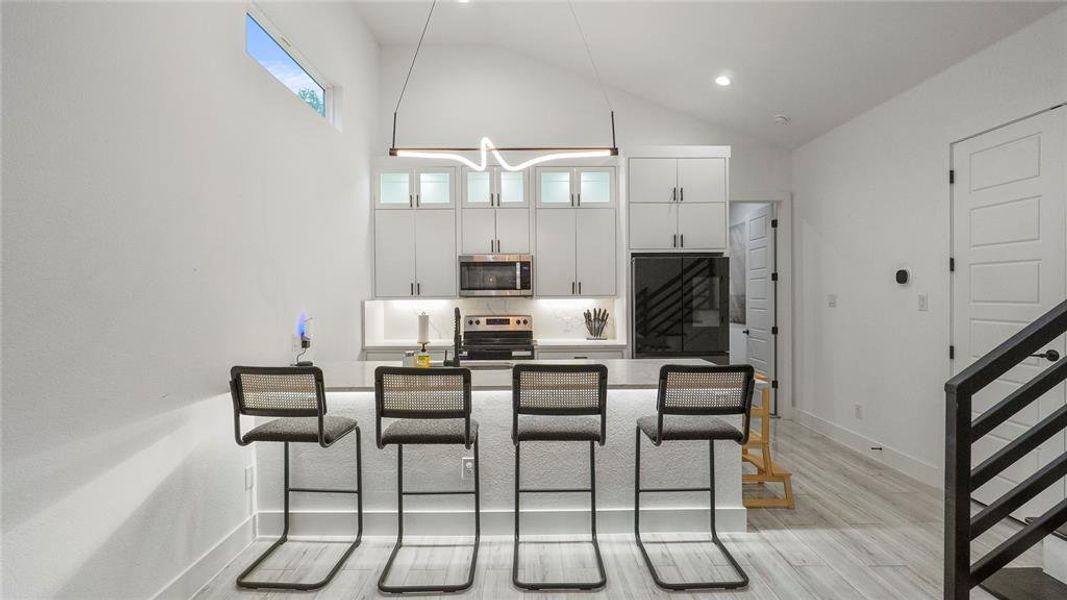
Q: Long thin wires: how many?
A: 2